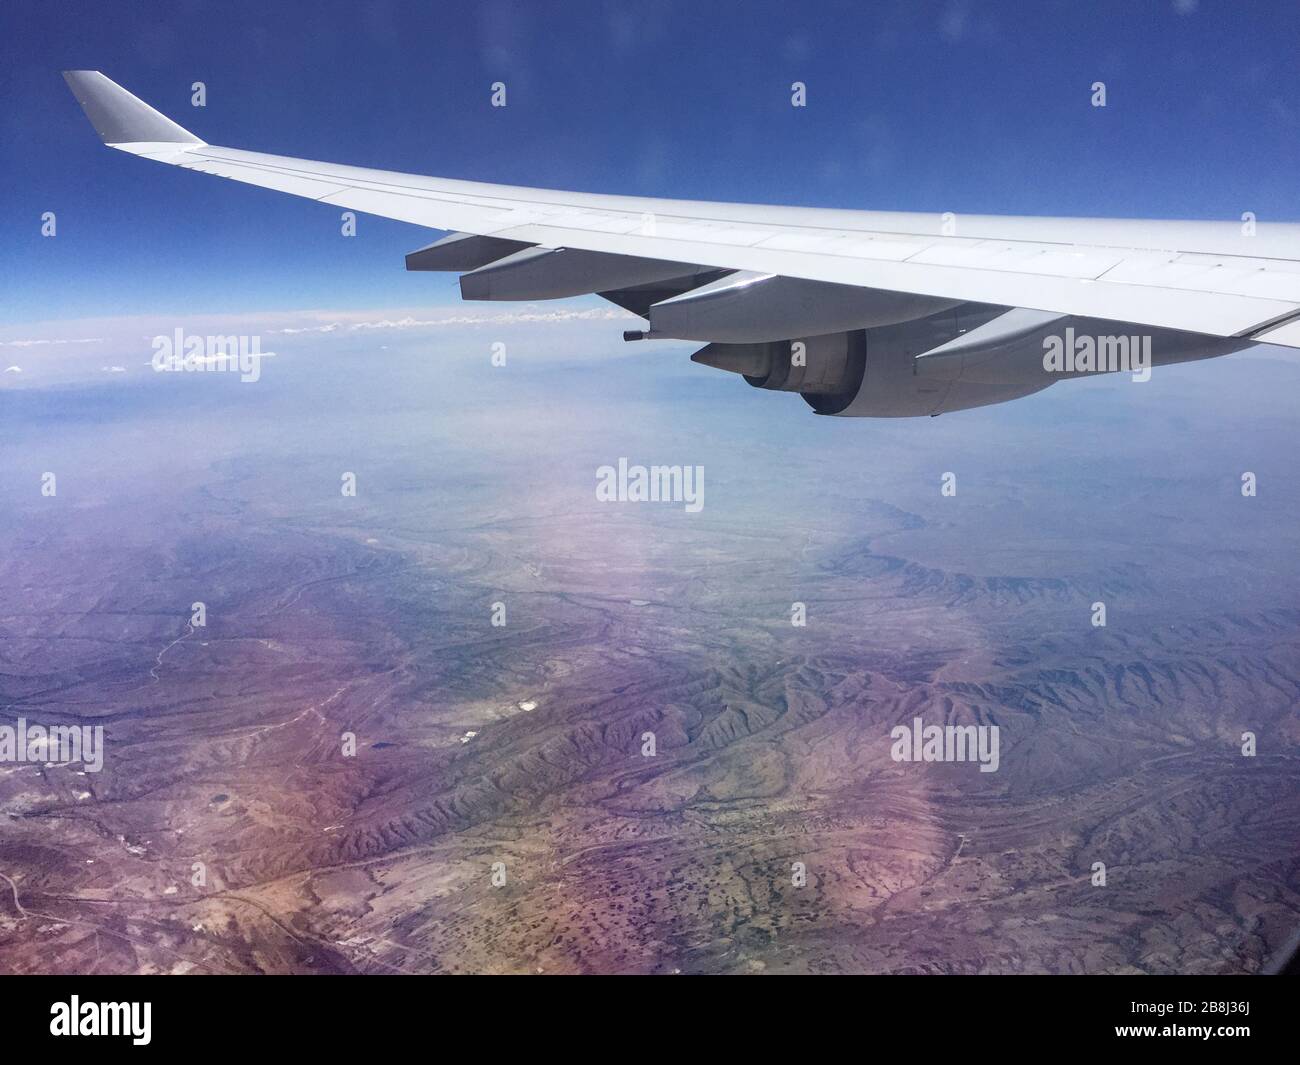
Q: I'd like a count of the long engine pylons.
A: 4